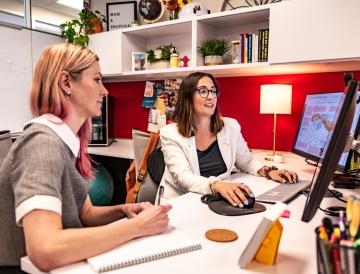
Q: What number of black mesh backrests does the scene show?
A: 1